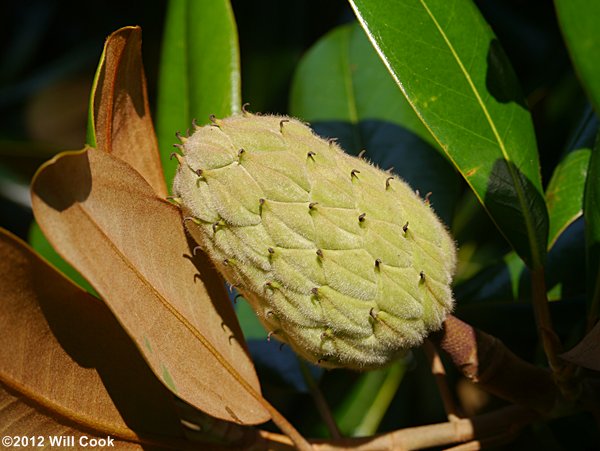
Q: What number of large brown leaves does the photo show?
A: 3